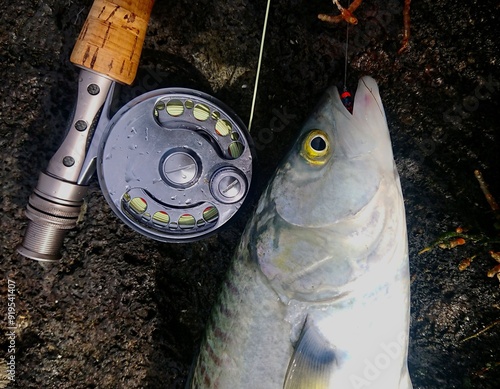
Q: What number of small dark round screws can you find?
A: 3